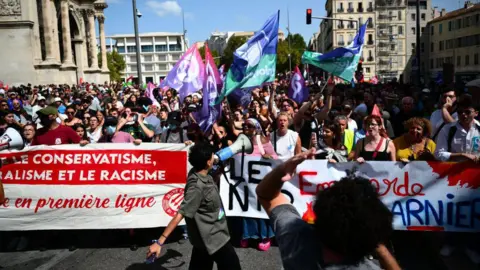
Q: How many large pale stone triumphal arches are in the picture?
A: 1